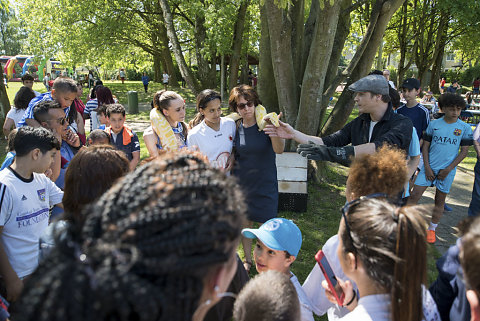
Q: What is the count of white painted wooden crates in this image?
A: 3